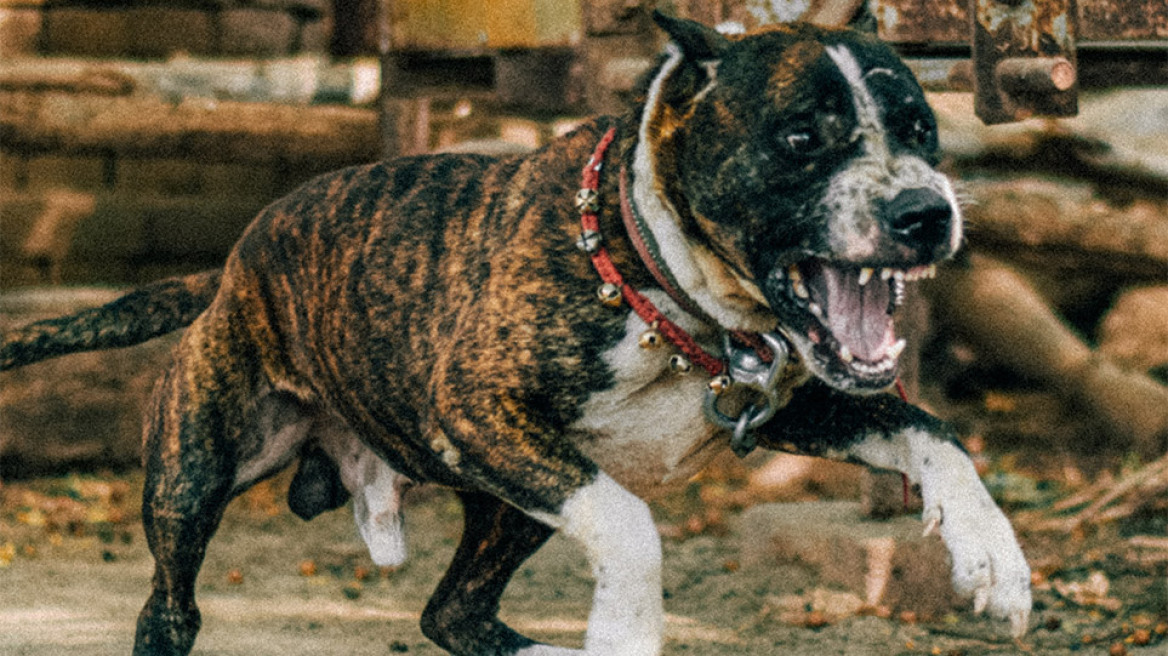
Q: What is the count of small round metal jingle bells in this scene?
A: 6